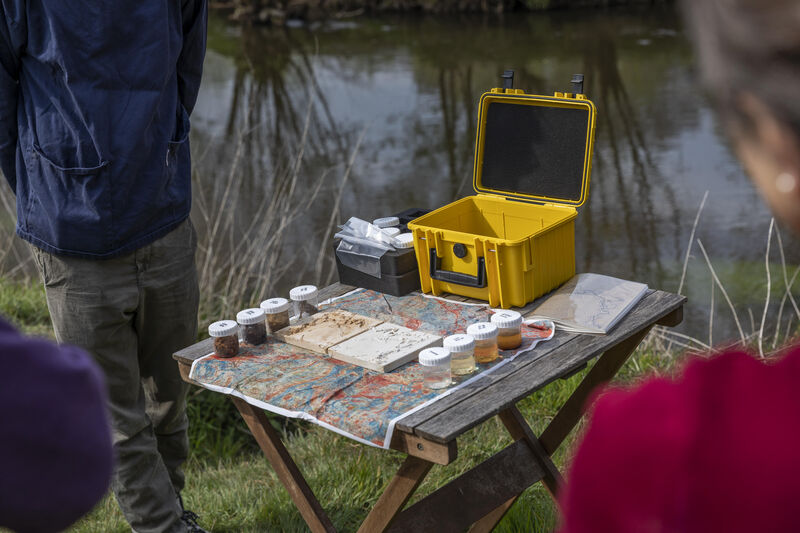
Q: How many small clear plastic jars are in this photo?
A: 8